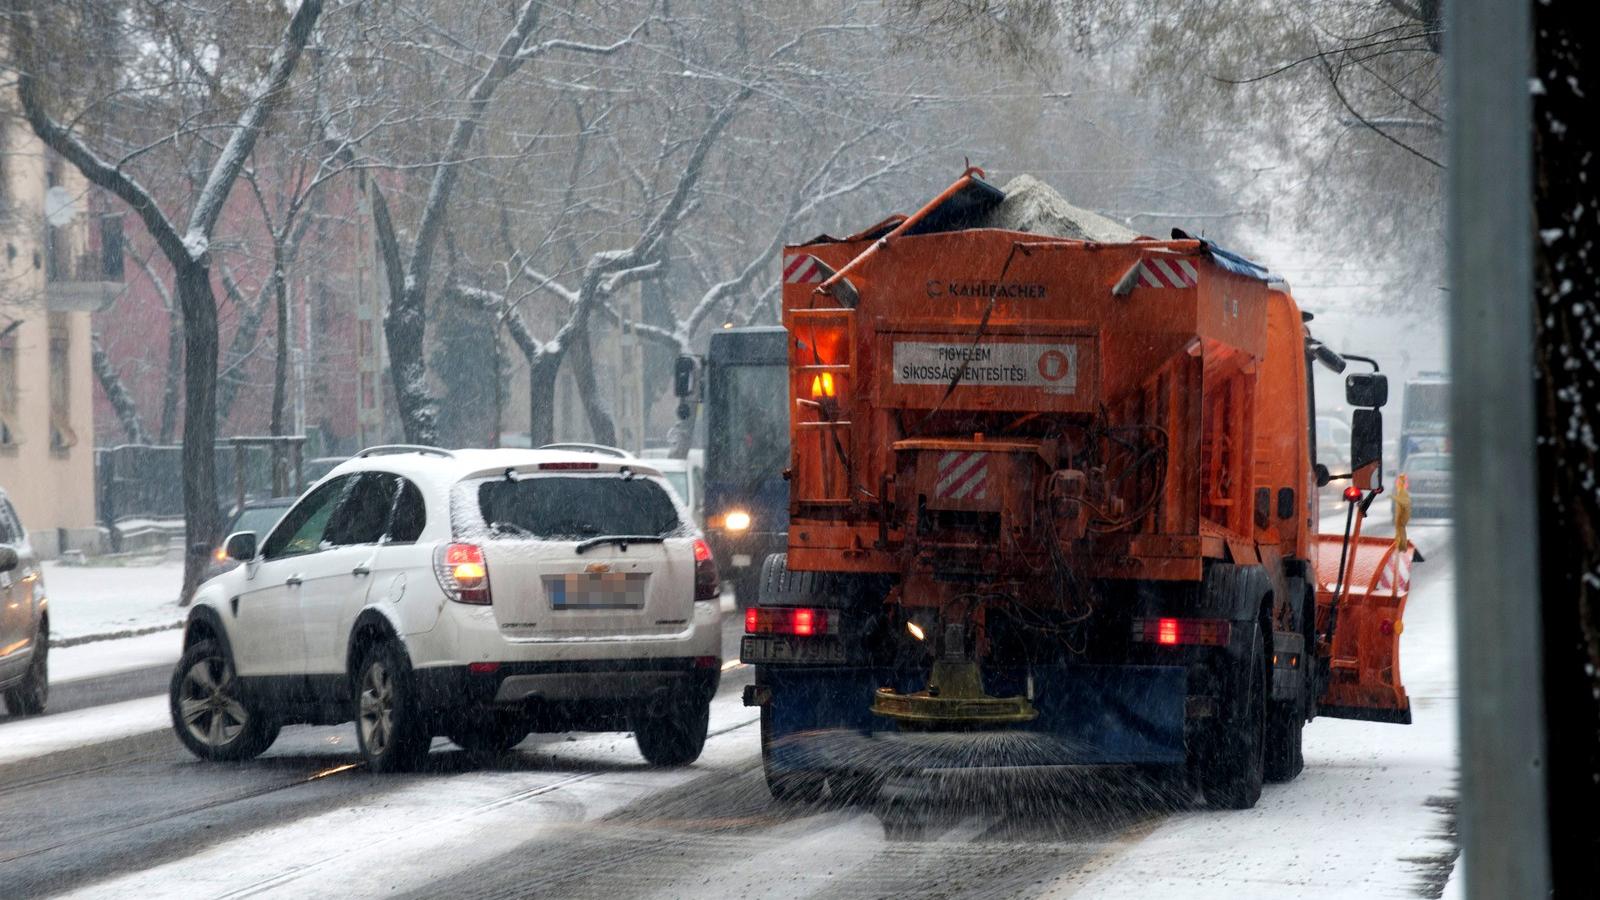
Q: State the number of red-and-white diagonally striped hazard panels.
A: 4